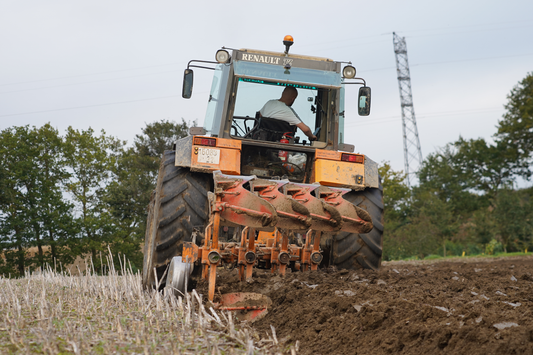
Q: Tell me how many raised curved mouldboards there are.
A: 4